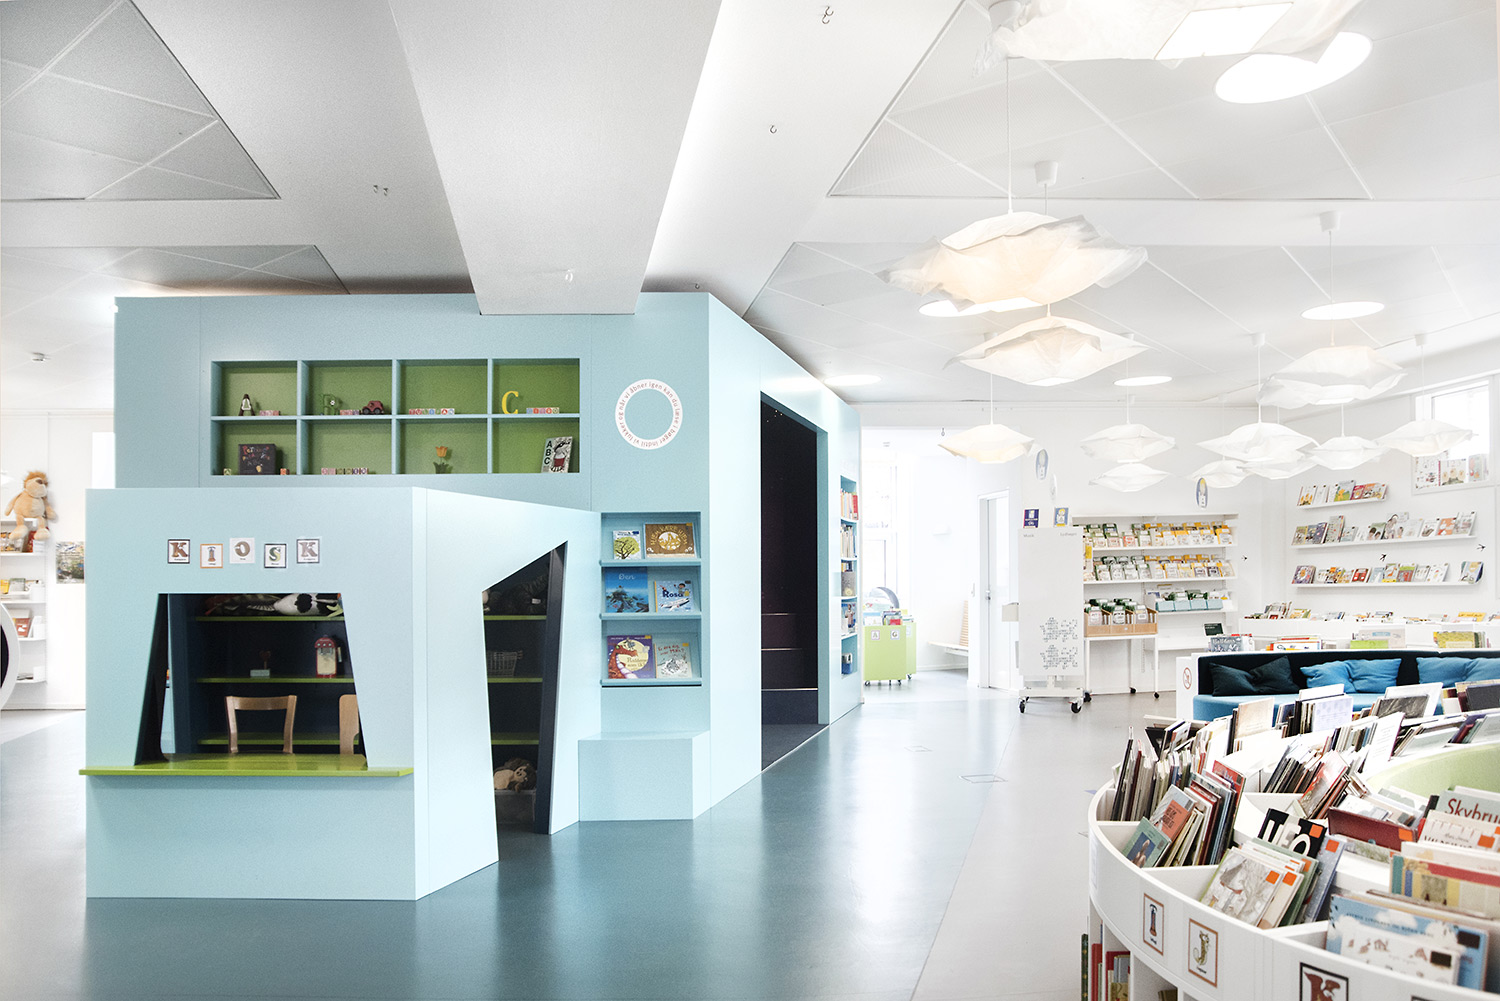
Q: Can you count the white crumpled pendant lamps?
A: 12